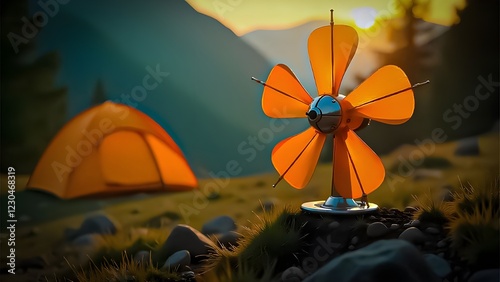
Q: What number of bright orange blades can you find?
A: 5